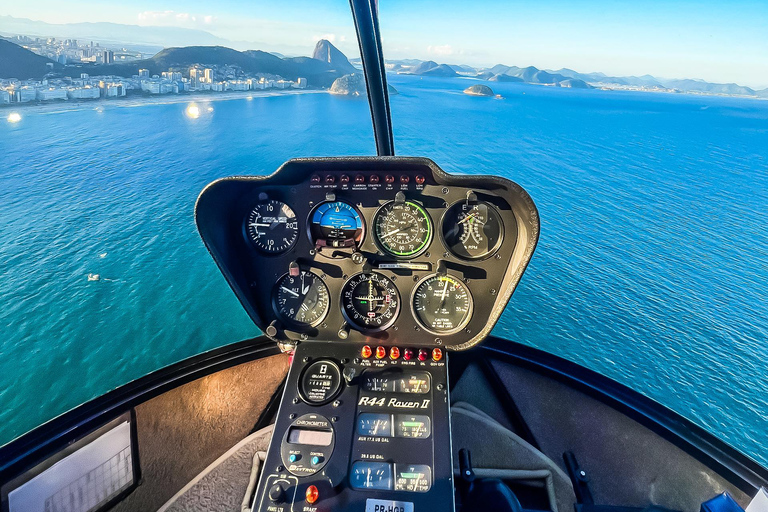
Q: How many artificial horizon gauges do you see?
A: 1